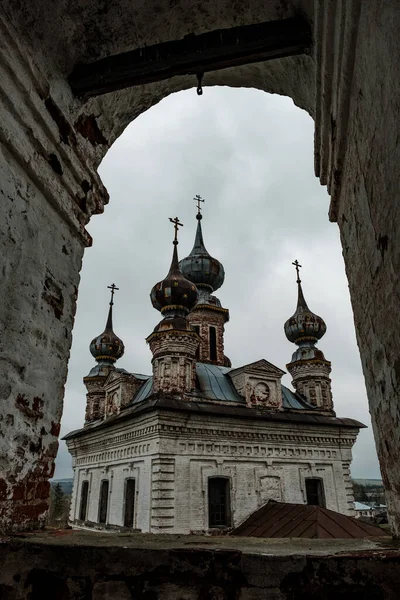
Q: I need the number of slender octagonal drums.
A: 4